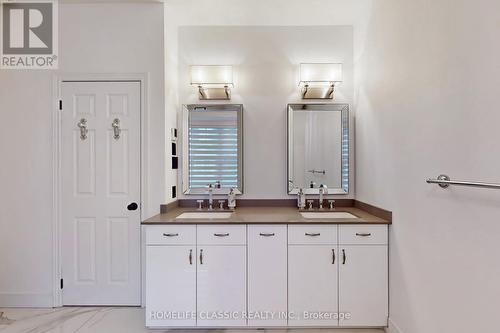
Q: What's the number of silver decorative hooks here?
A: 2